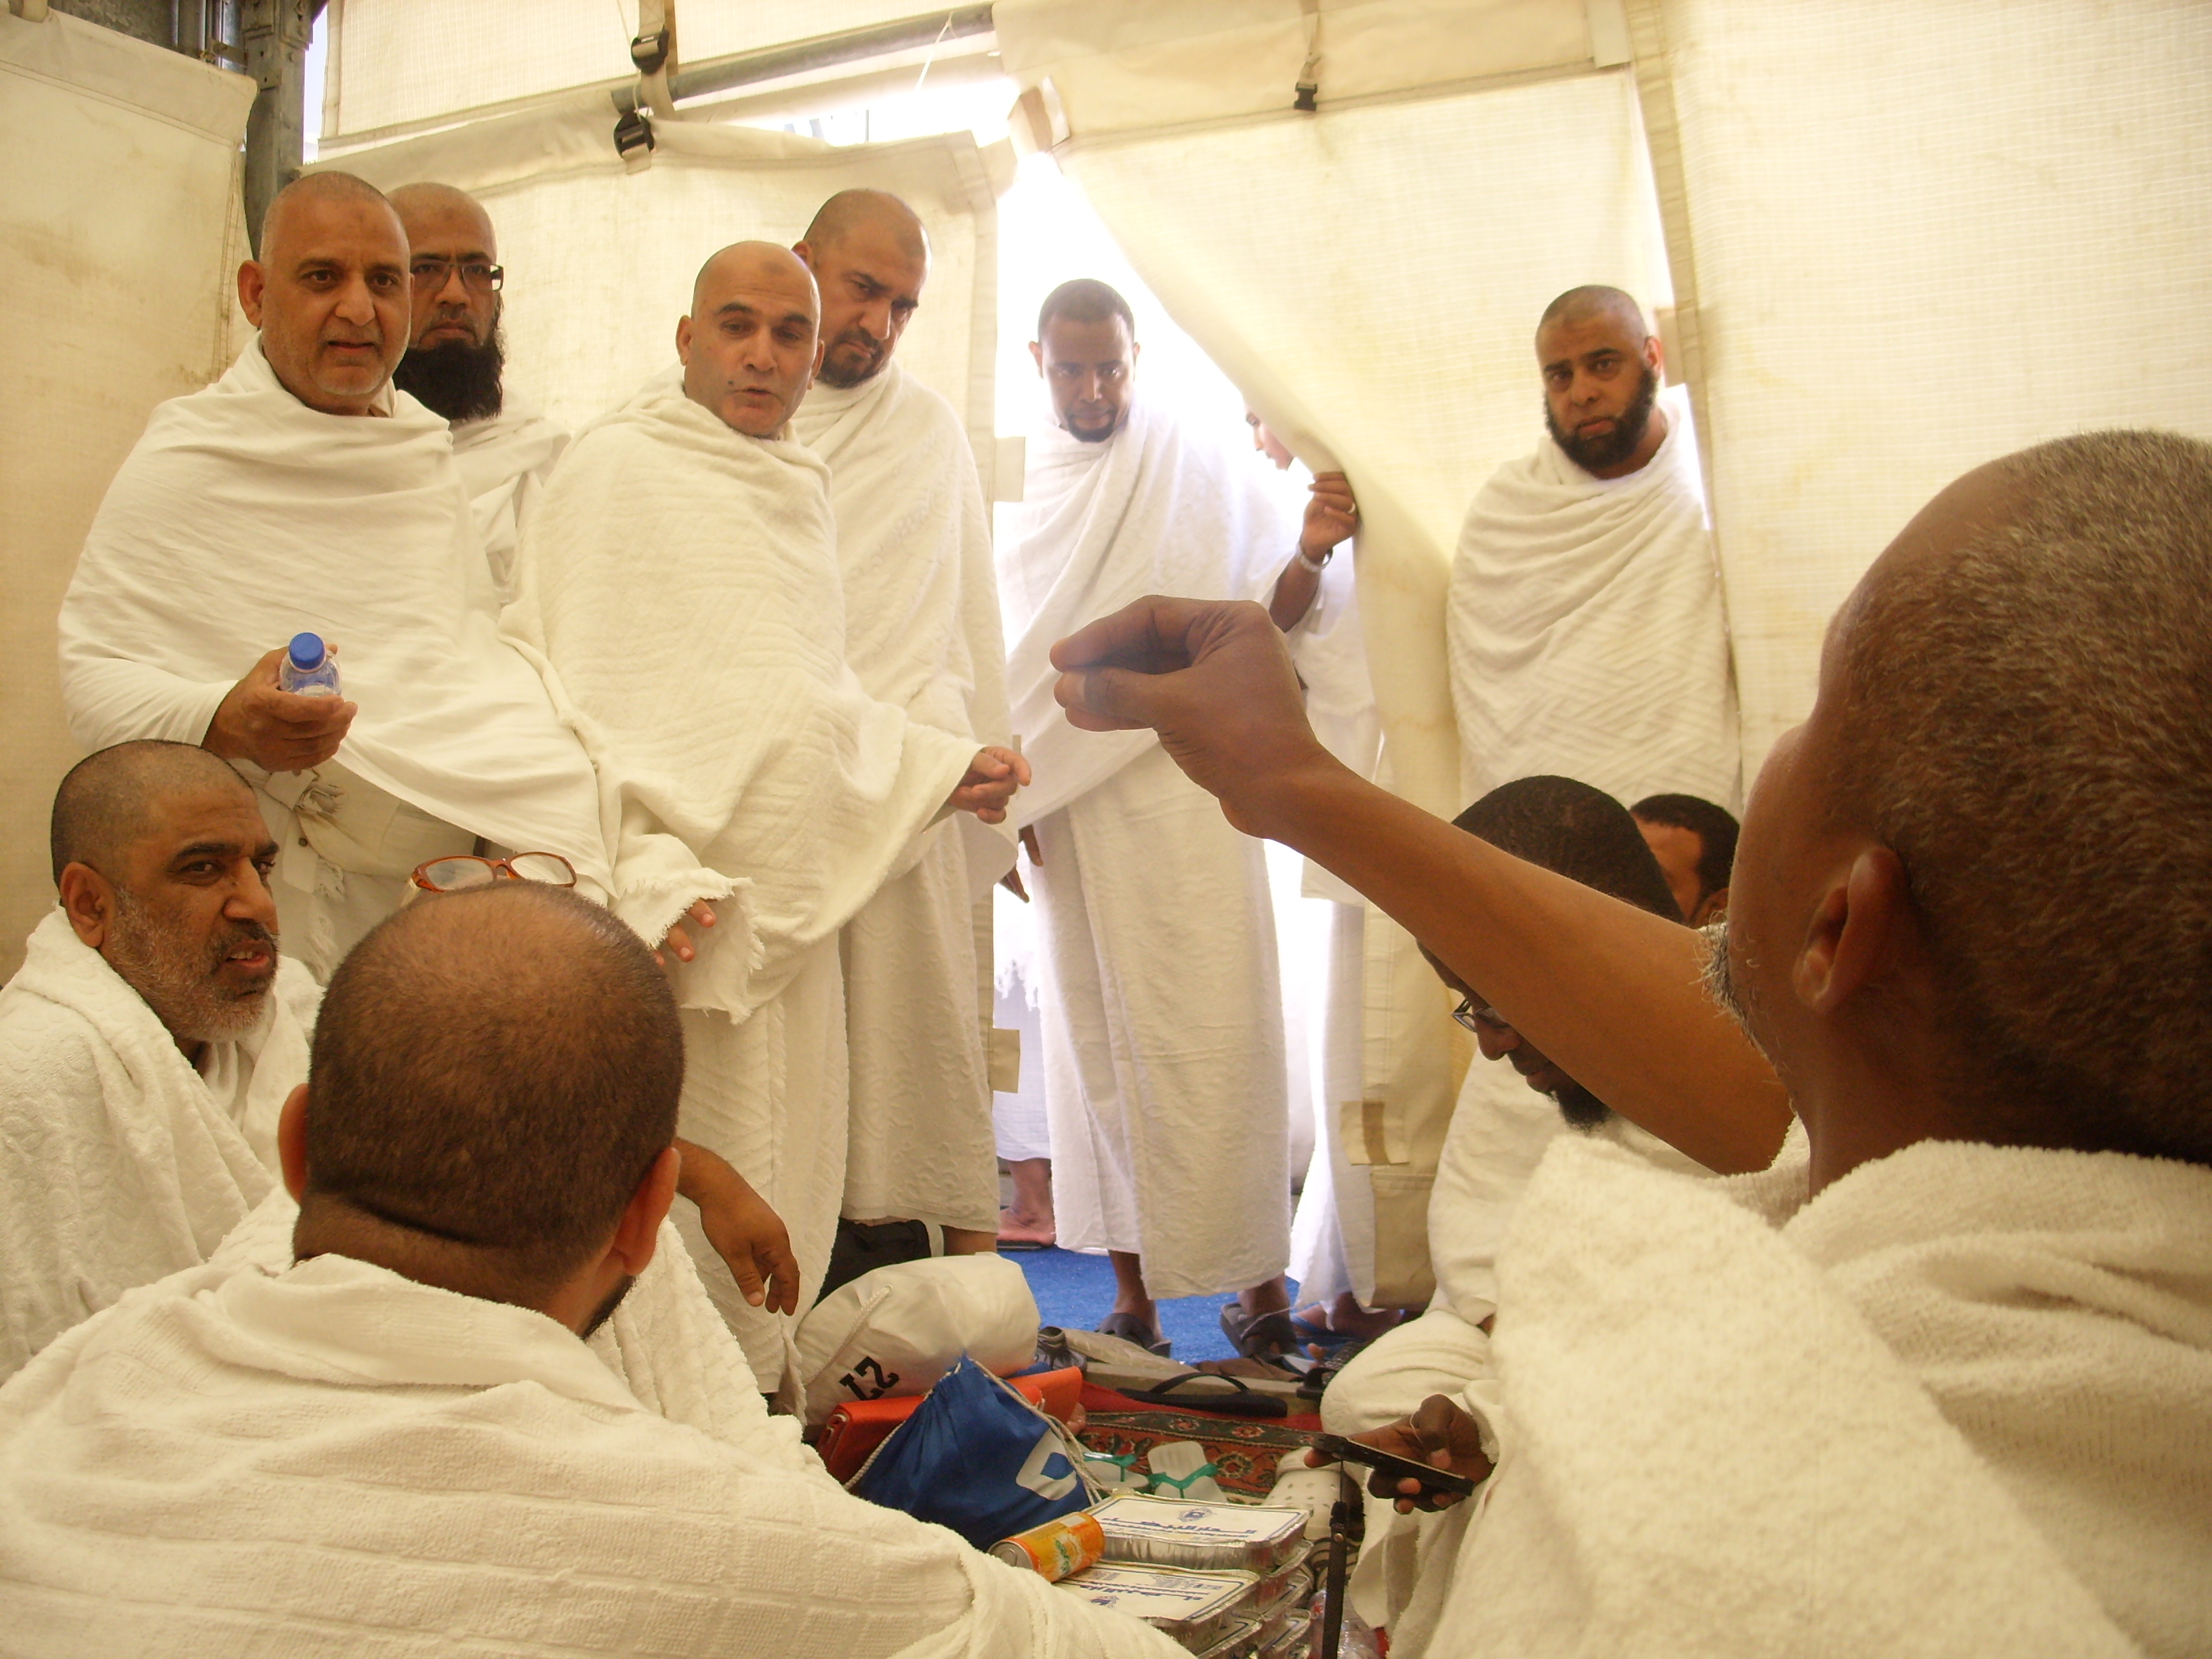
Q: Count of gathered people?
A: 12